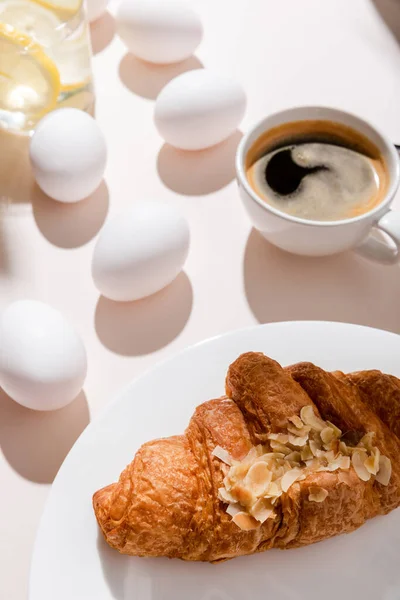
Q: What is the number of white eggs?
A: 6